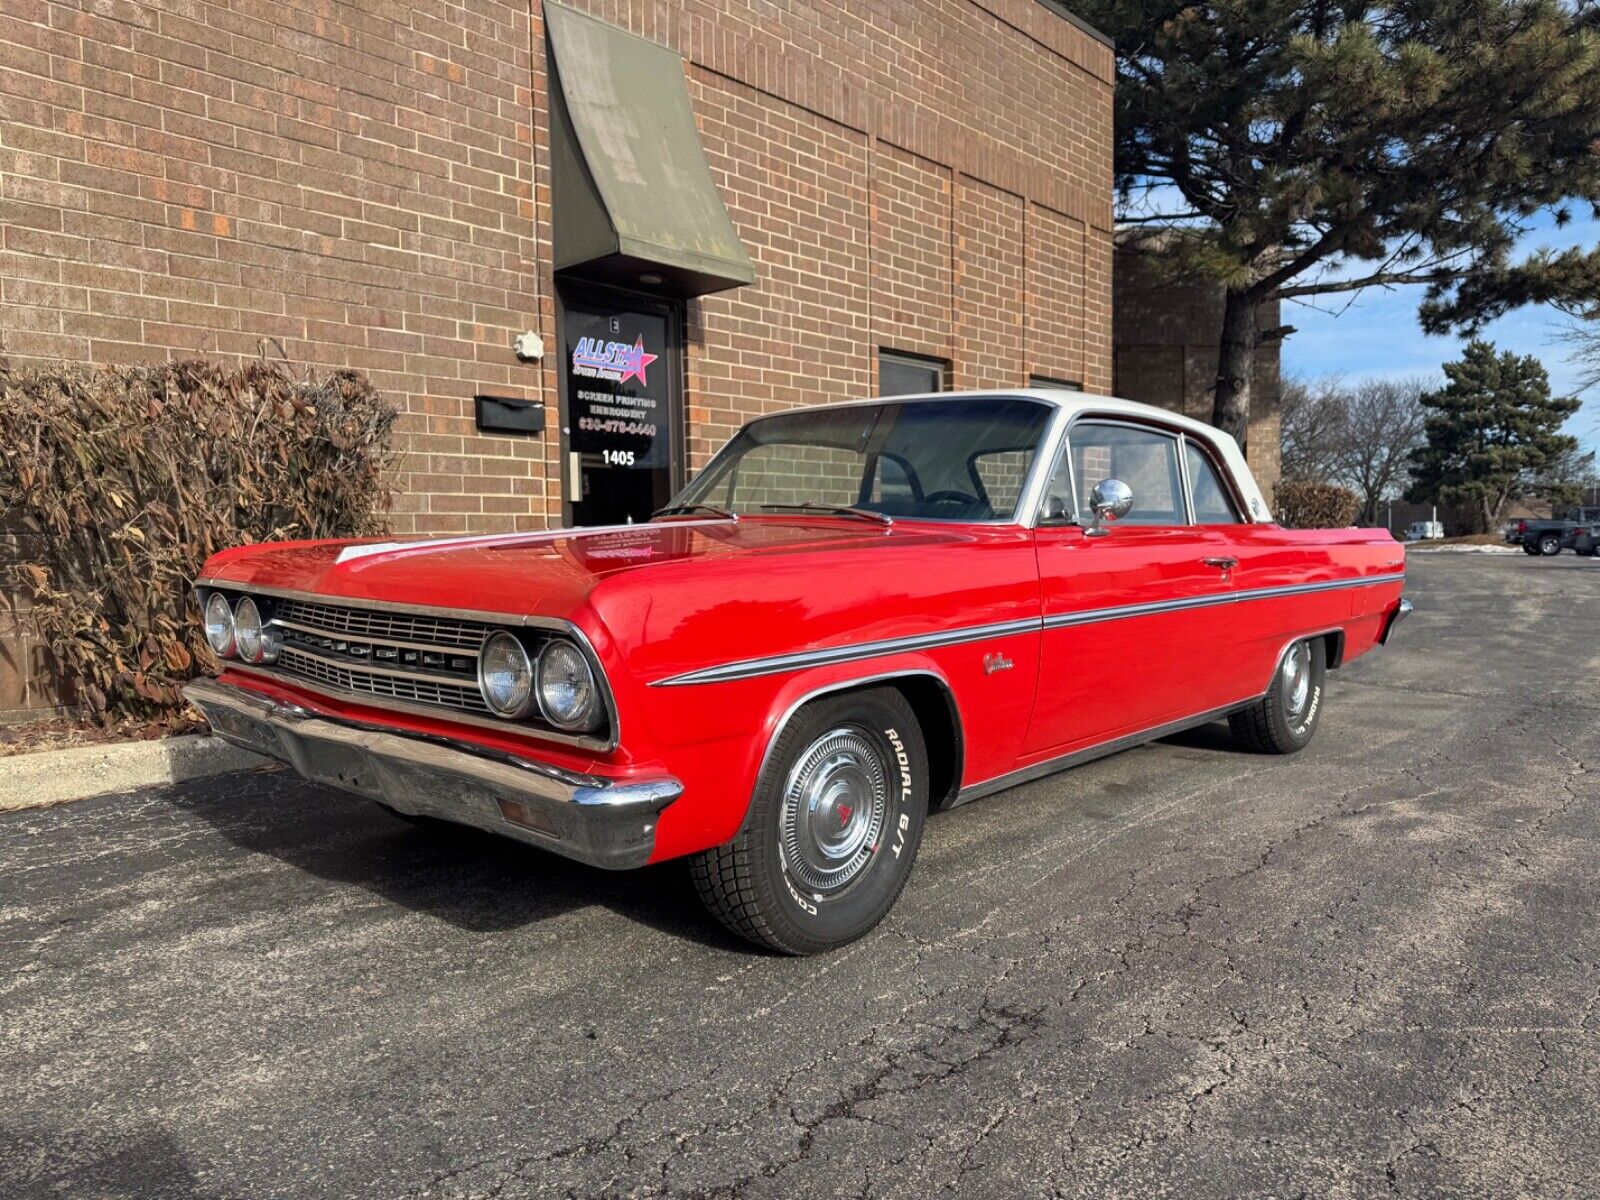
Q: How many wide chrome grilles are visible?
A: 1